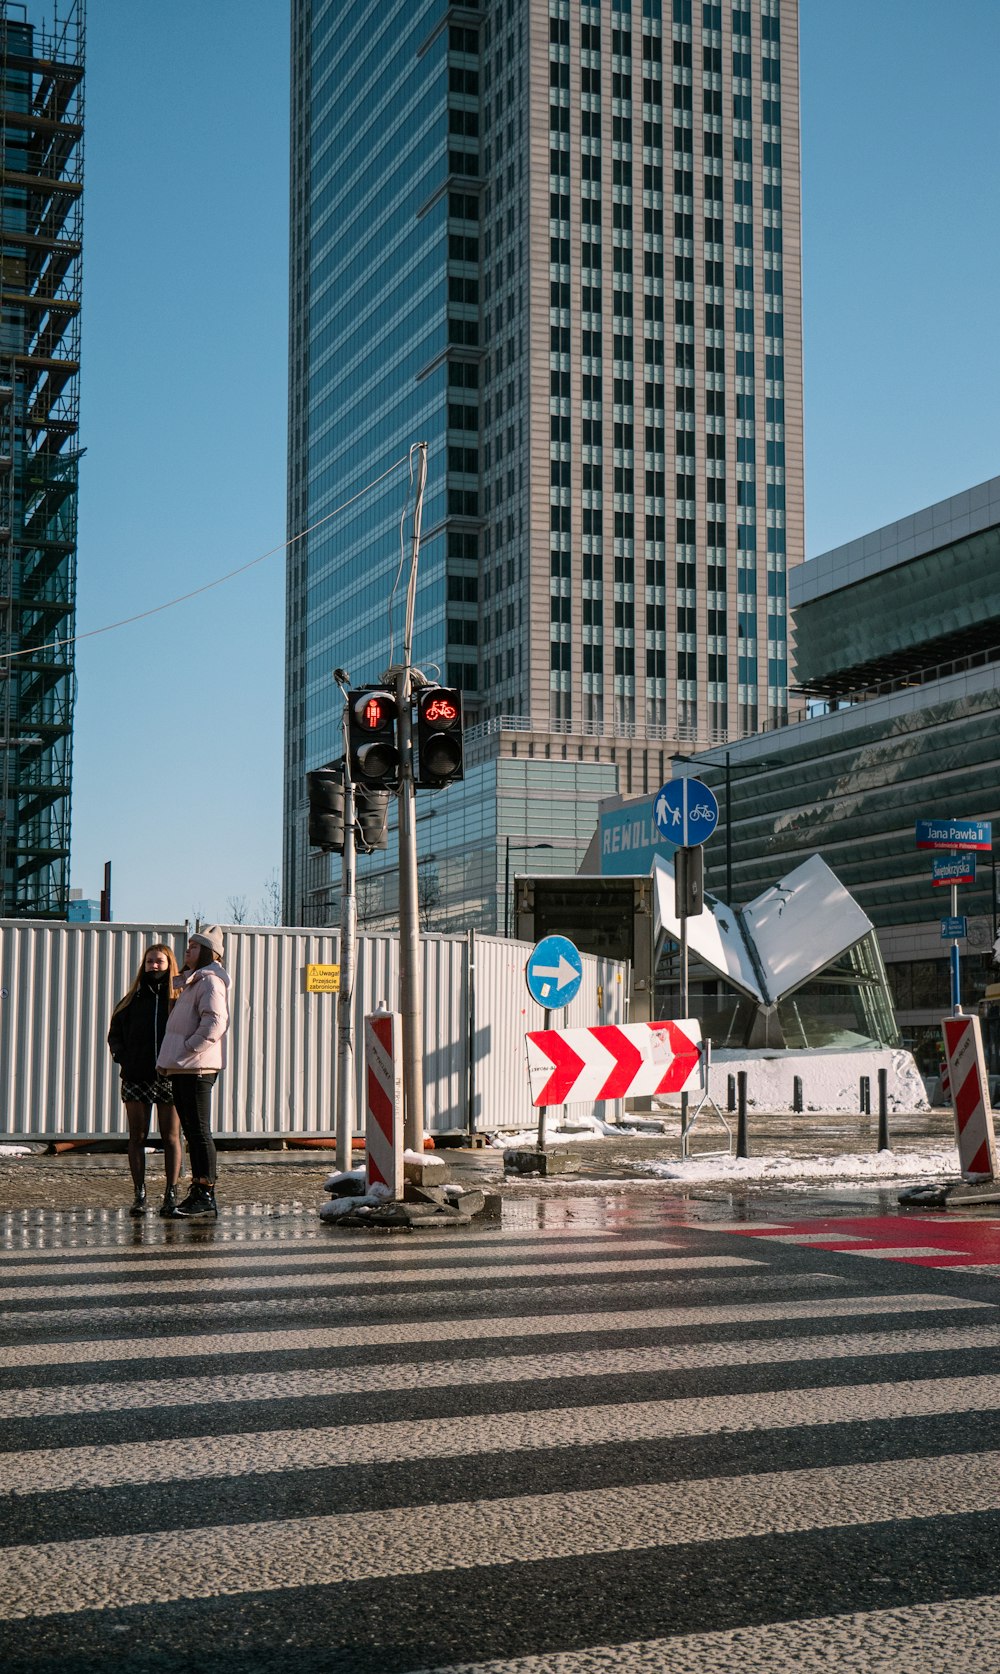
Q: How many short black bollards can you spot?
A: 5